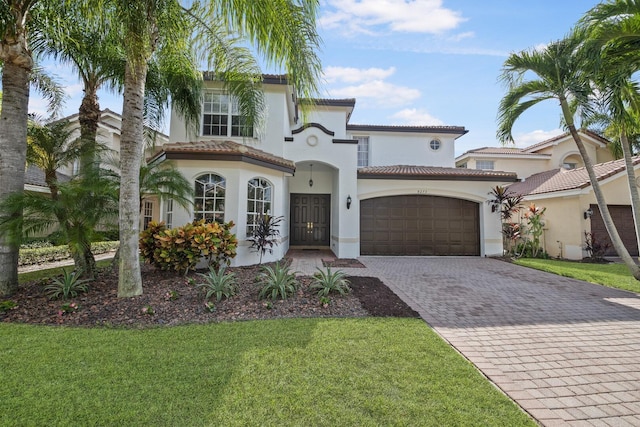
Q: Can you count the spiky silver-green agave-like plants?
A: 4